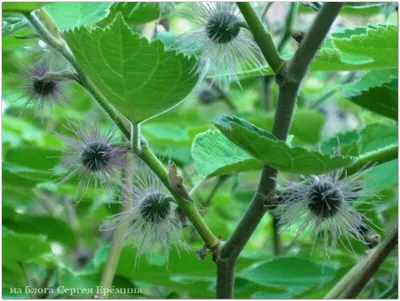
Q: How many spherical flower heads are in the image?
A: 5